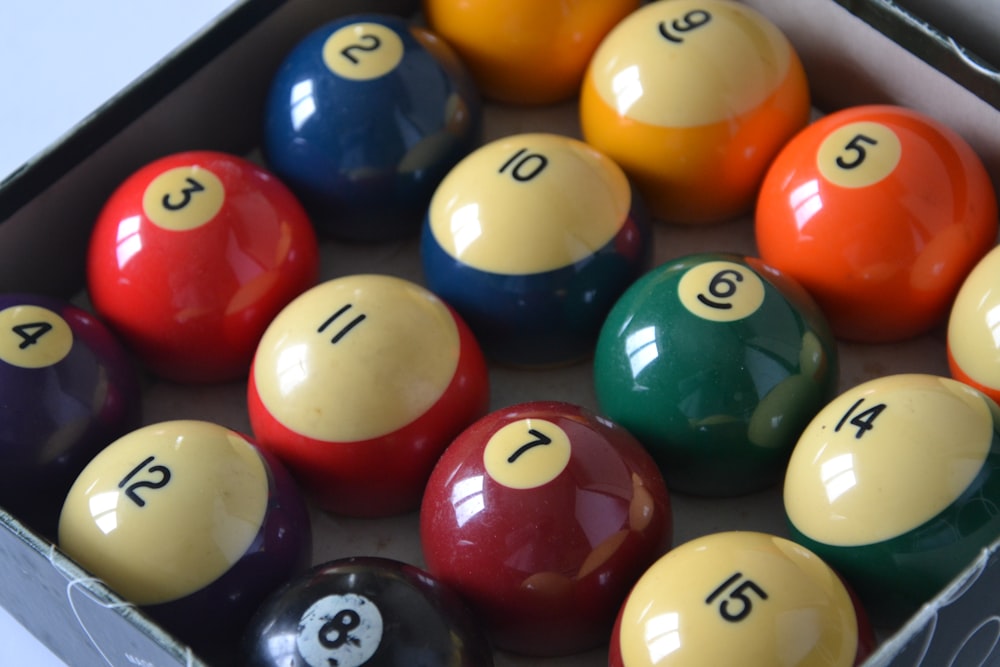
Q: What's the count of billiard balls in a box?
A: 15